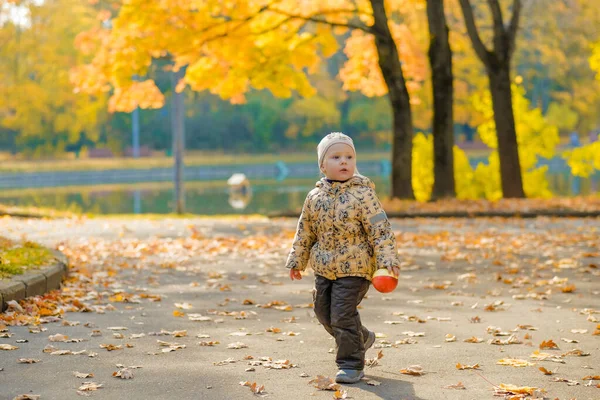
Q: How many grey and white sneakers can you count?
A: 2